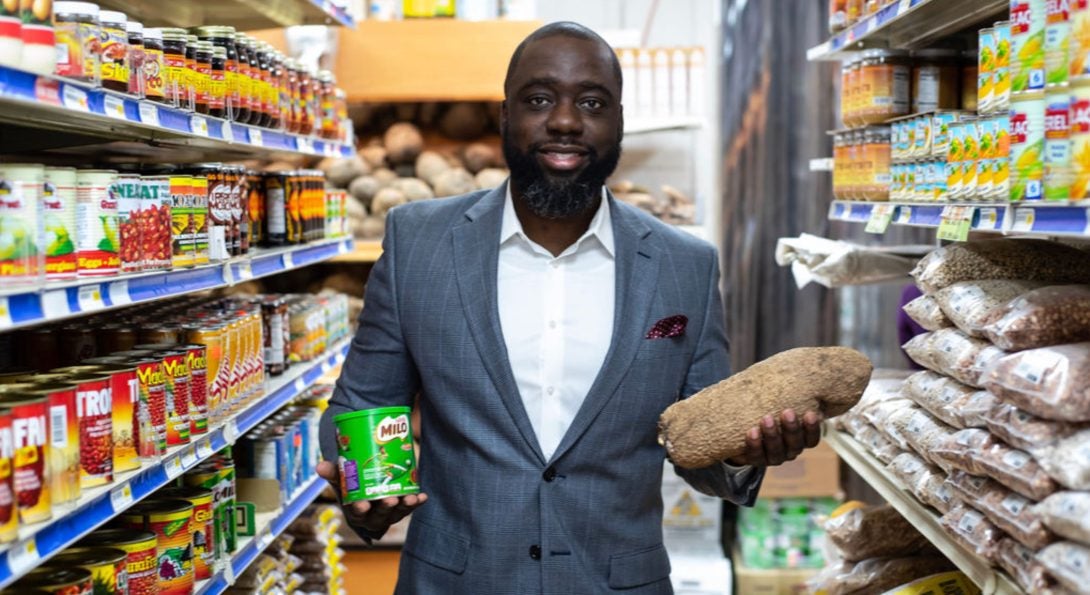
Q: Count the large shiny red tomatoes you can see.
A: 0